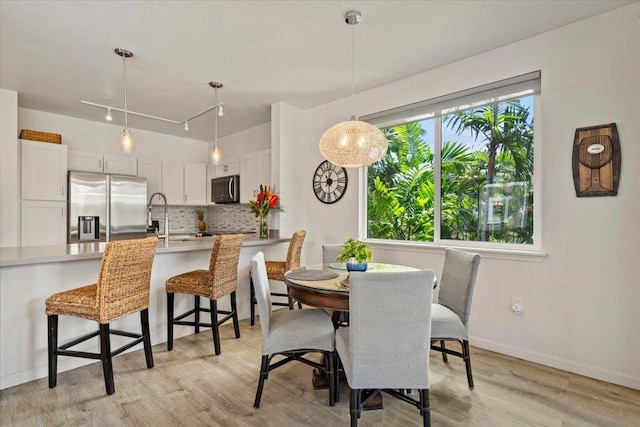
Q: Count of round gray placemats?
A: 3